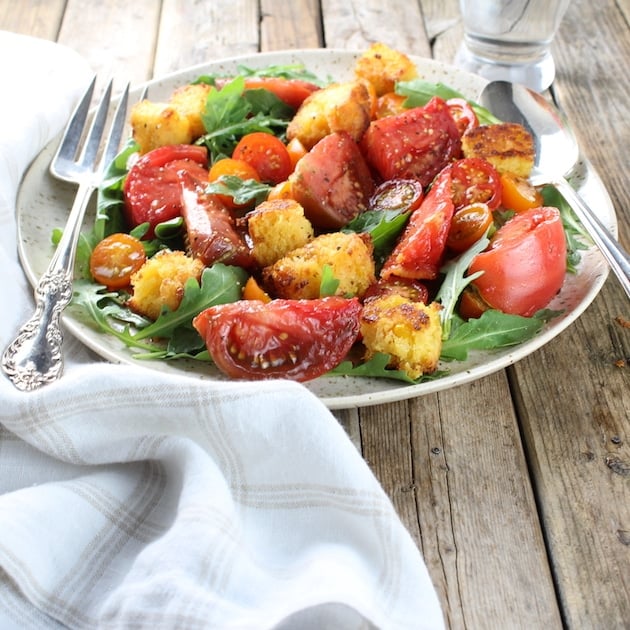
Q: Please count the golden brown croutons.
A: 9